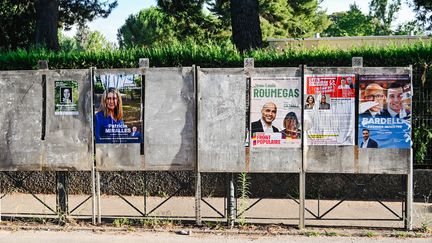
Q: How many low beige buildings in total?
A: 1